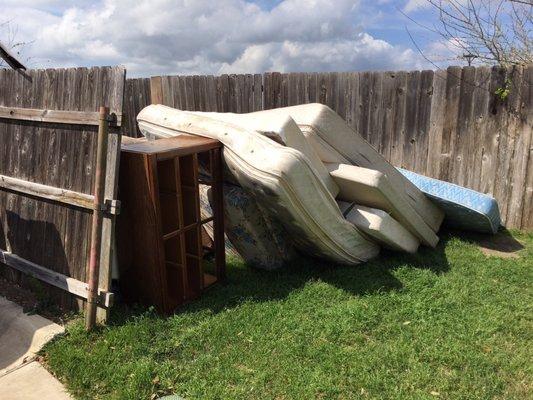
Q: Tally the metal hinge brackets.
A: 3